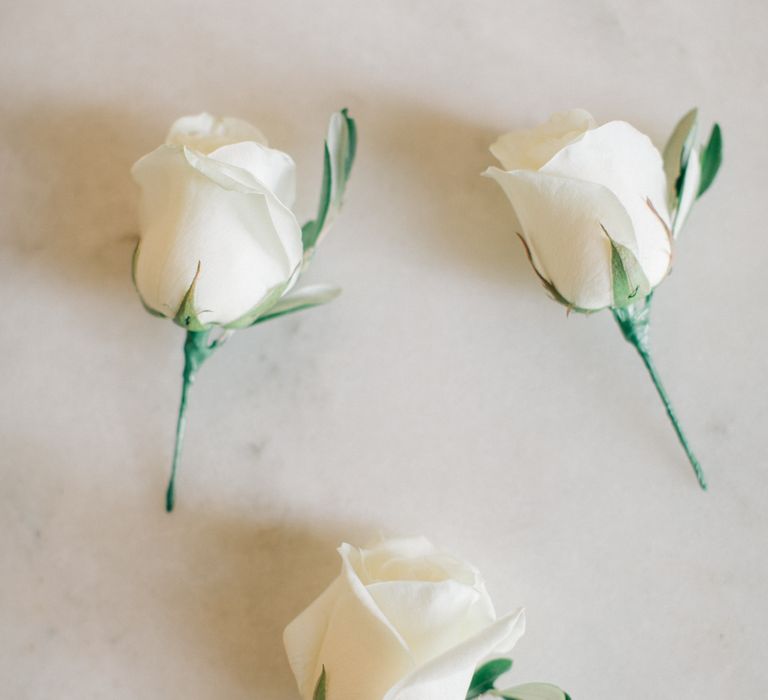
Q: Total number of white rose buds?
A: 3